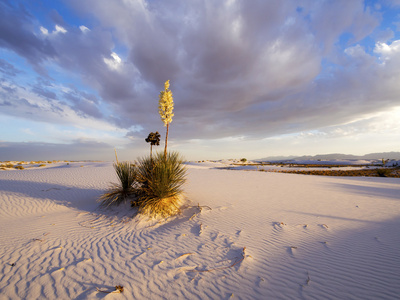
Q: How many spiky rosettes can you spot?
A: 2